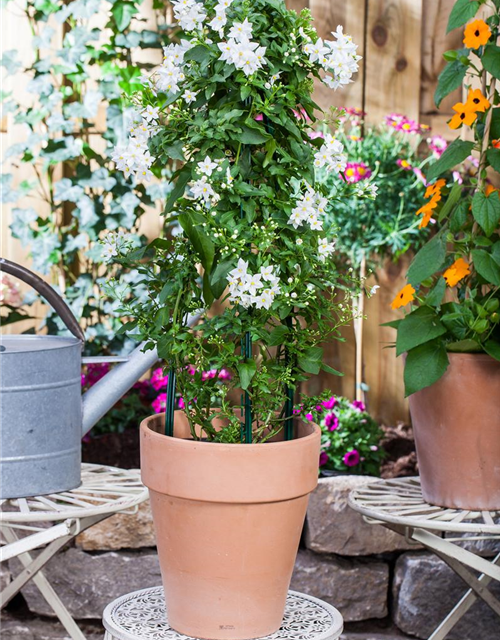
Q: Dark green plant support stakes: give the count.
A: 3